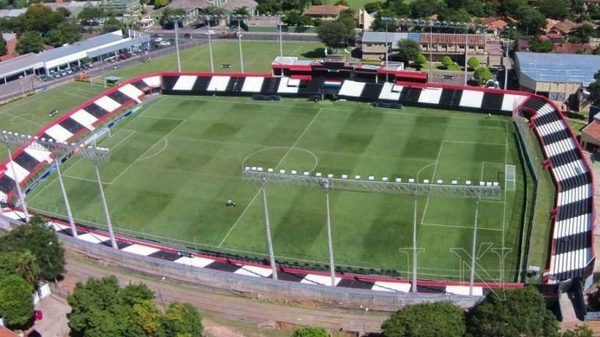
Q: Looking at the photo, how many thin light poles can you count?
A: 15